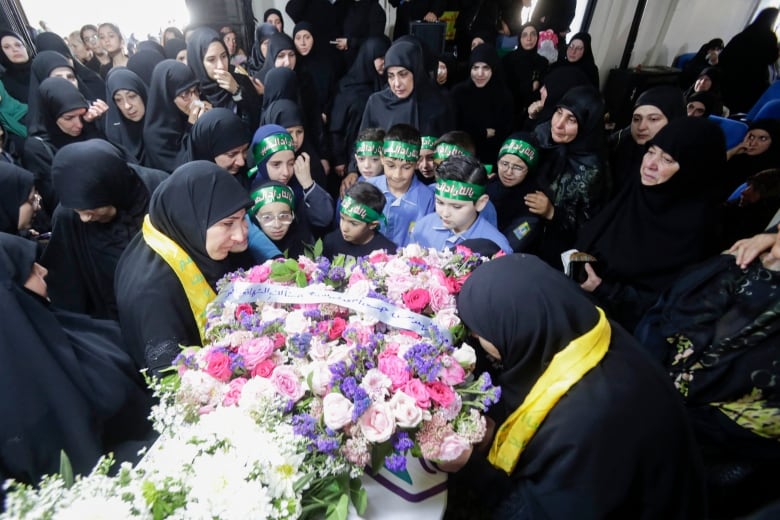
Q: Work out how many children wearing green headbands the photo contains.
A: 9